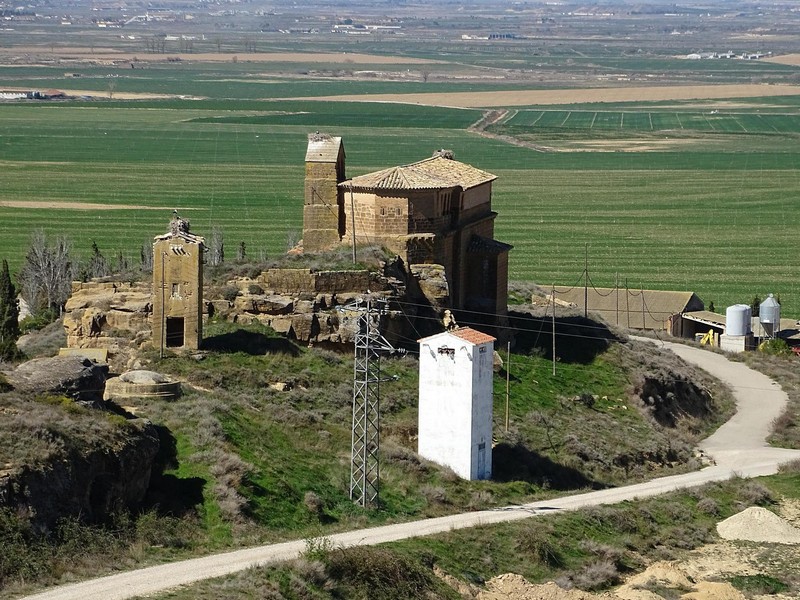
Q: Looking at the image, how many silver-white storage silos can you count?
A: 2